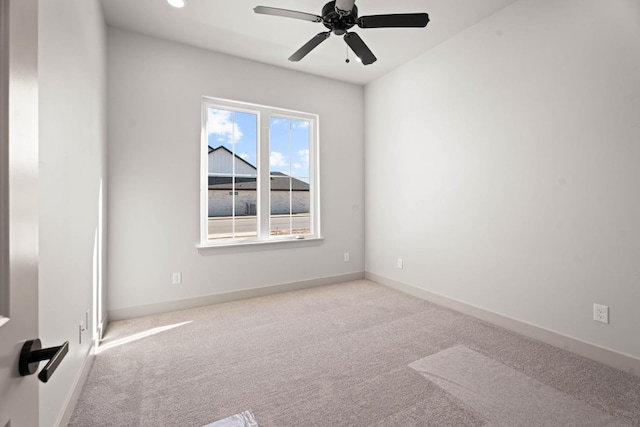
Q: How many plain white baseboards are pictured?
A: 3